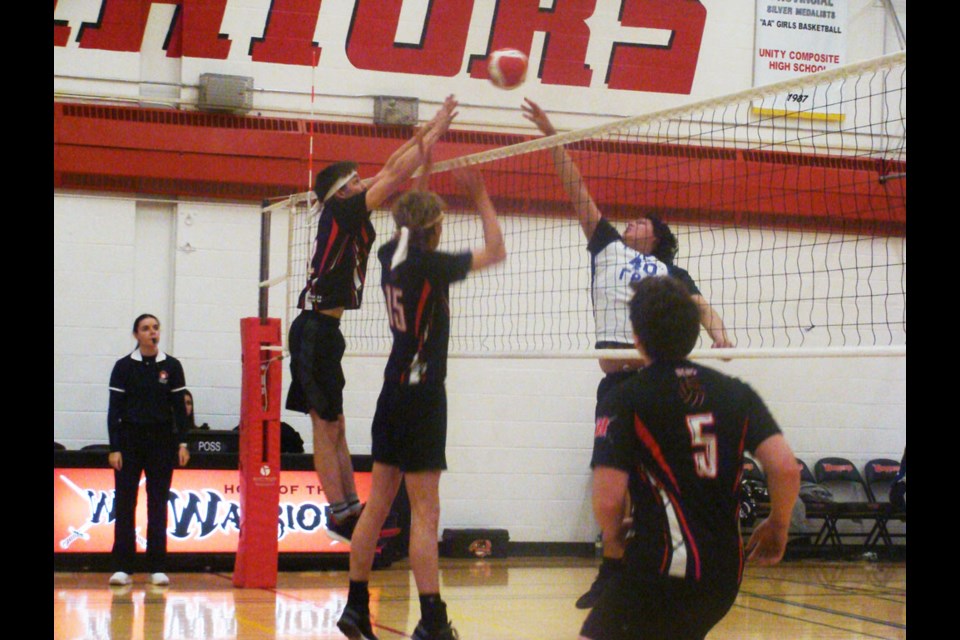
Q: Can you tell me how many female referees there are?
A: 1